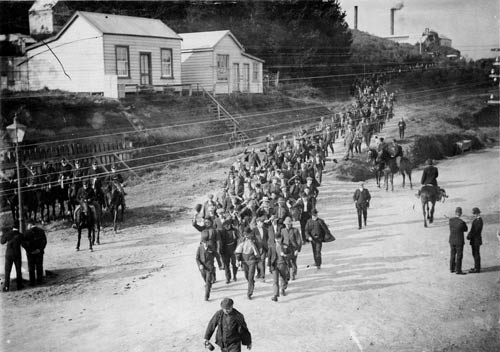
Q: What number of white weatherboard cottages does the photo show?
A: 2